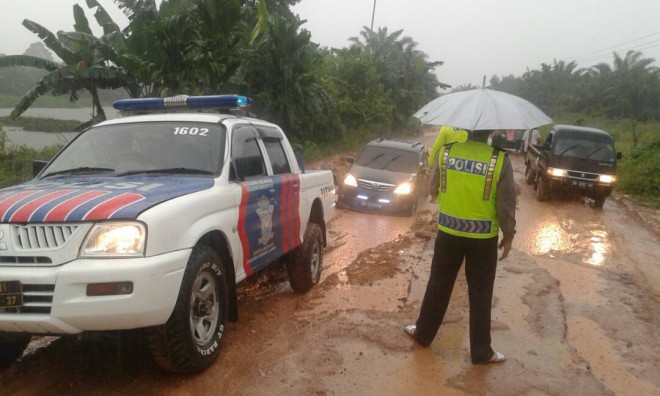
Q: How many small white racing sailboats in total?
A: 0